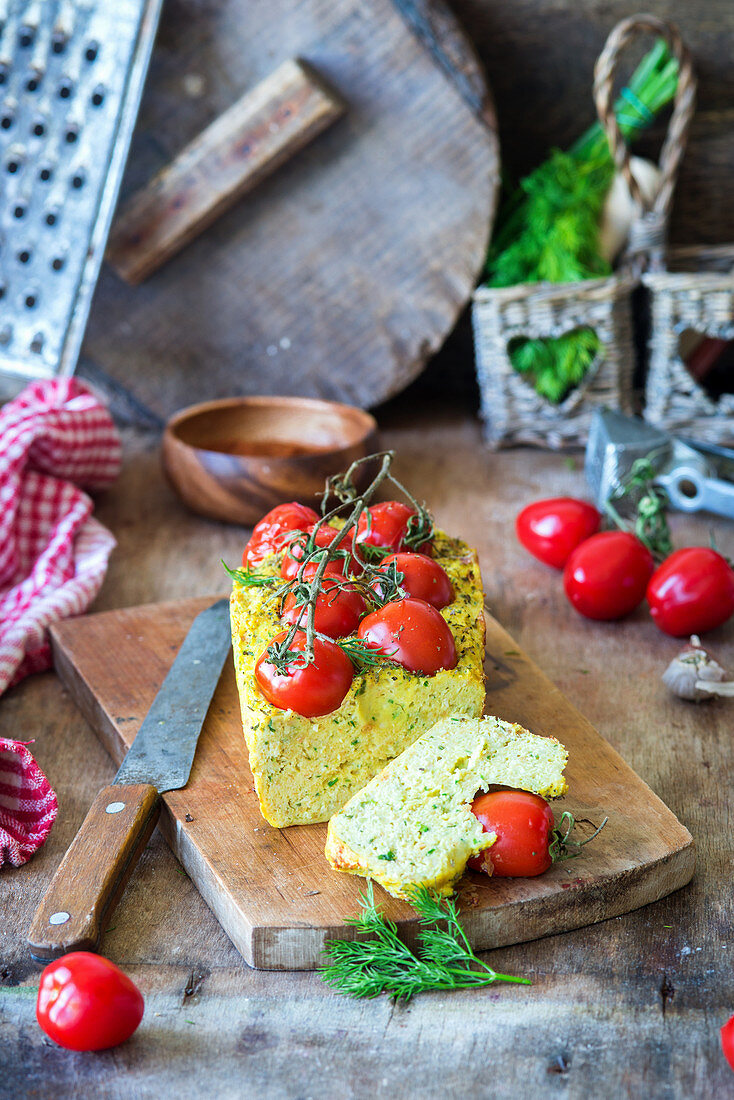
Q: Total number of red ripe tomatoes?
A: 13